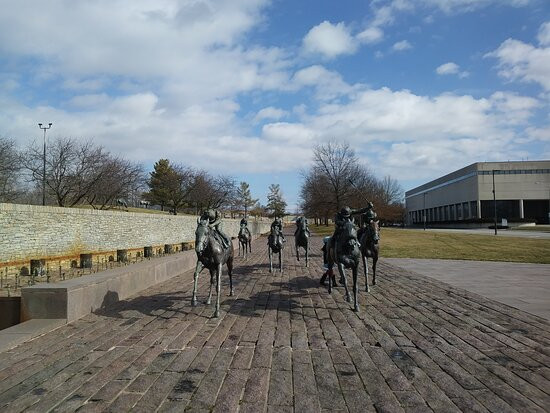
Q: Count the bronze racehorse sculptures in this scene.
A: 6